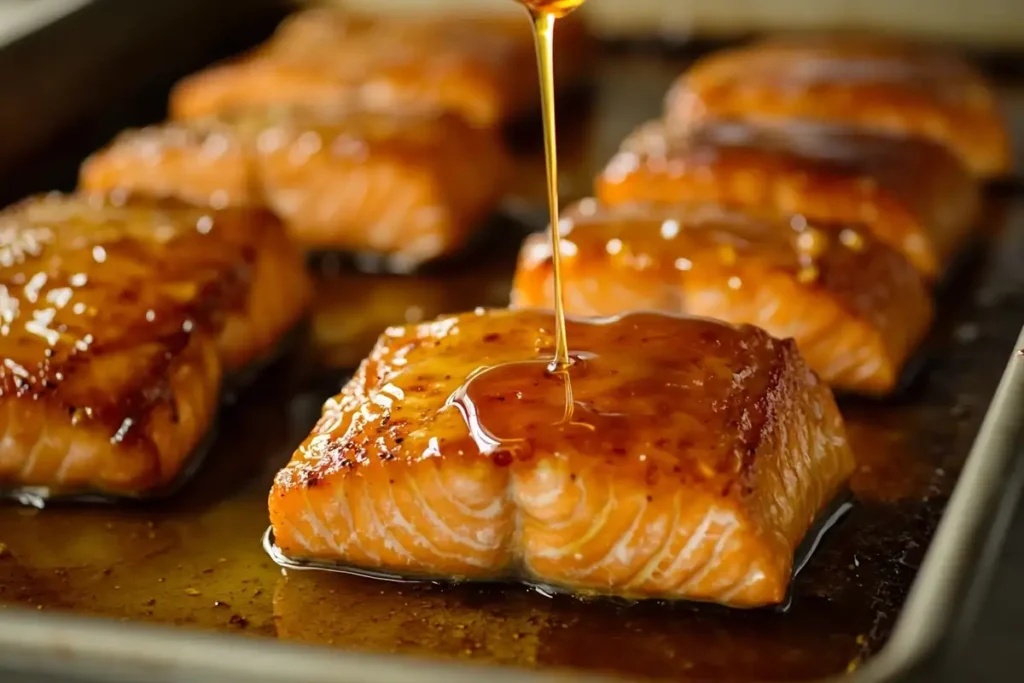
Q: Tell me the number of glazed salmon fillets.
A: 7